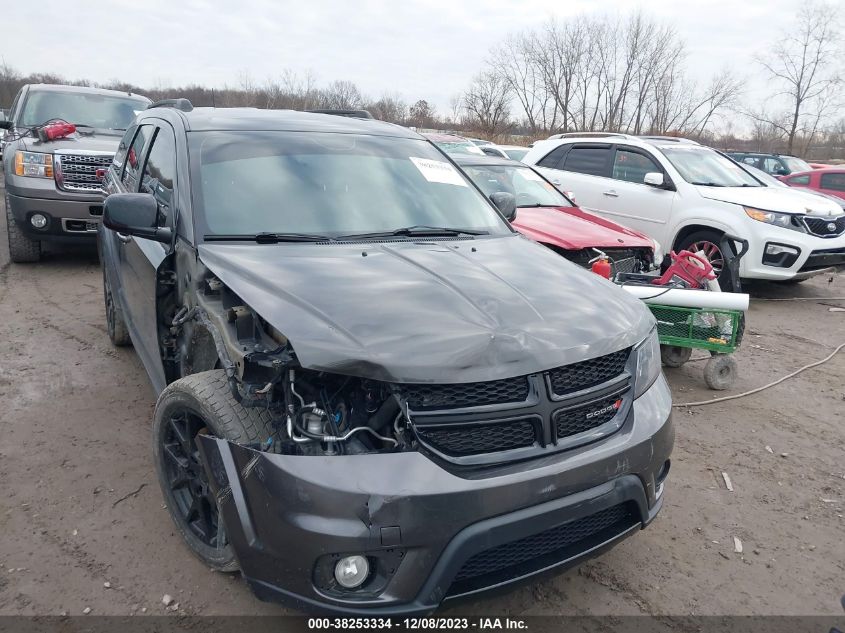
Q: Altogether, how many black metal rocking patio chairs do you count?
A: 0